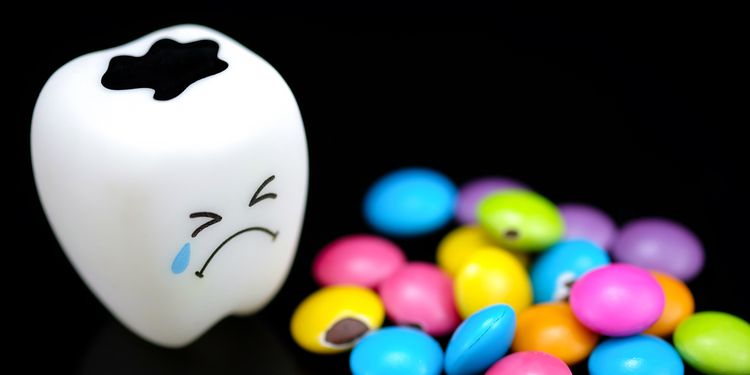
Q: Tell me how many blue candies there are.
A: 5